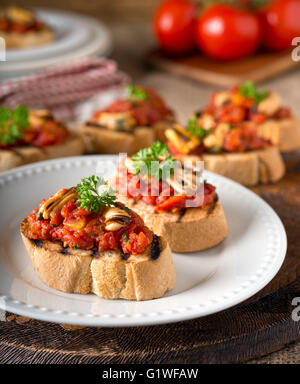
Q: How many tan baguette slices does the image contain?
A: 7